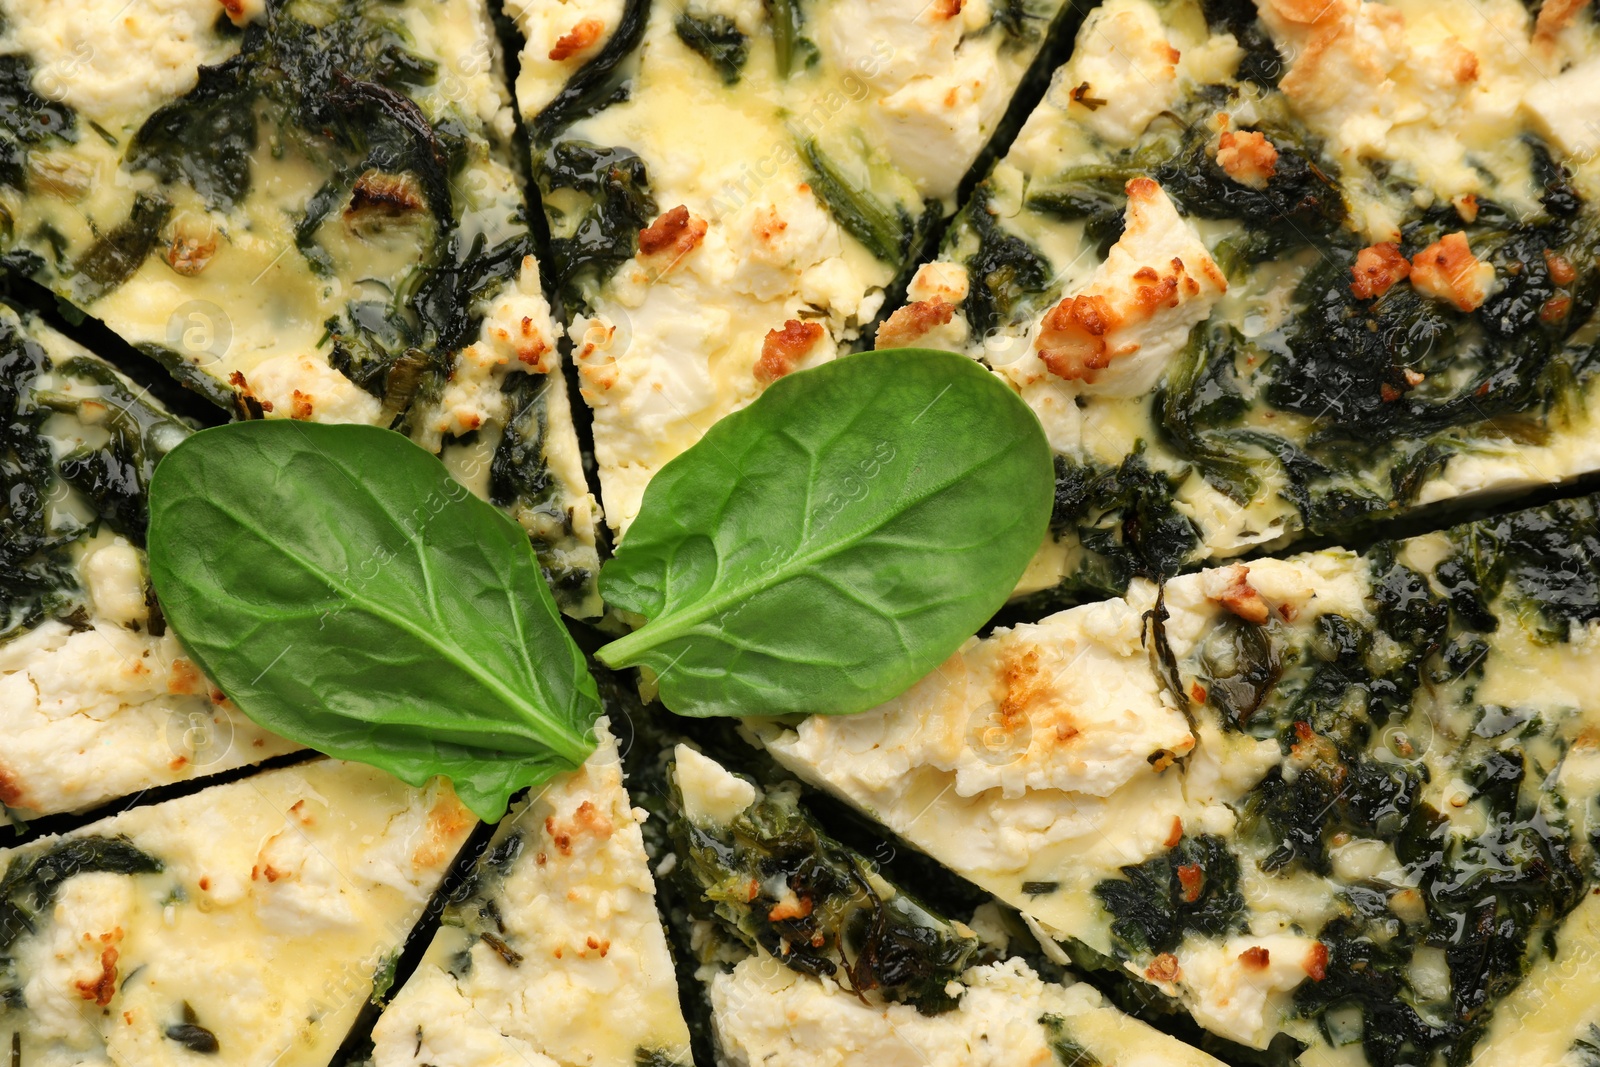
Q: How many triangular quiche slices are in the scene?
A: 8